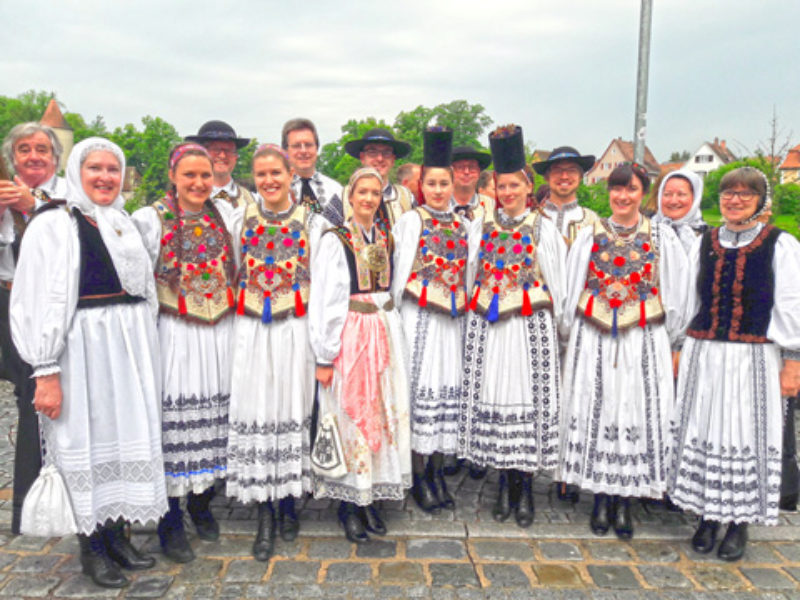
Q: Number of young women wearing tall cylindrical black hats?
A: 2